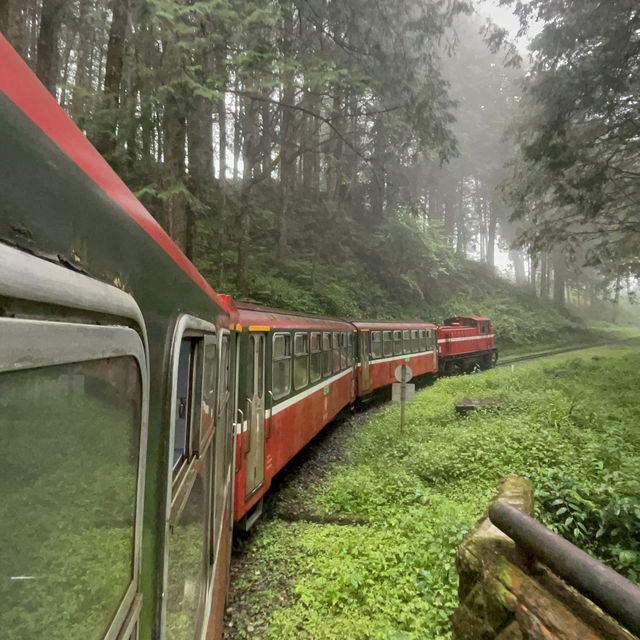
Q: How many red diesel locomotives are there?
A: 1